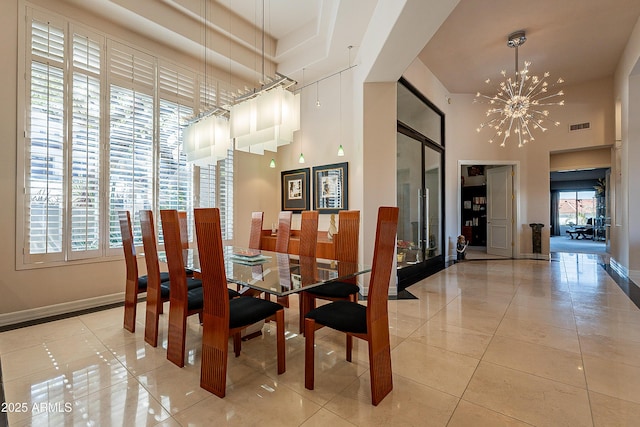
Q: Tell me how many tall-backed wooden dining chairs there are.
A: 10